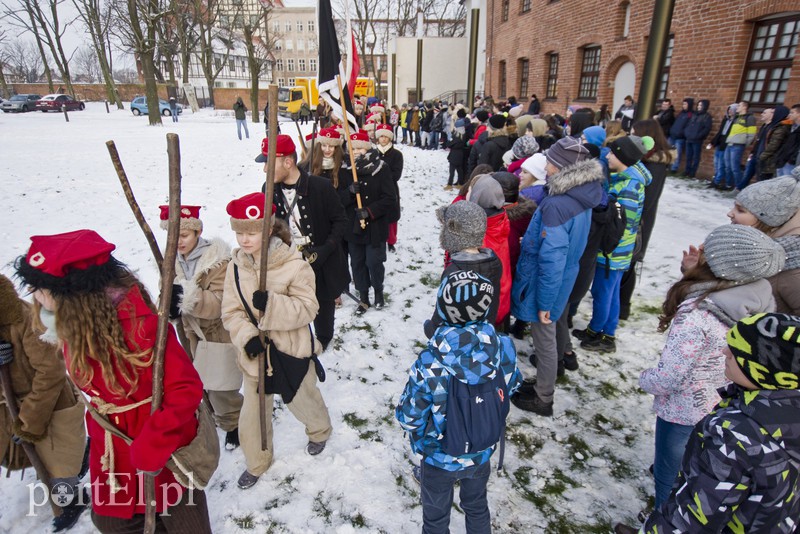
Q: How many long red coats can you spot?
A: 1